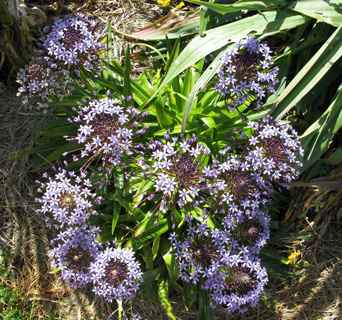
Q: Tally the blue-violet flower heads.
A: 13